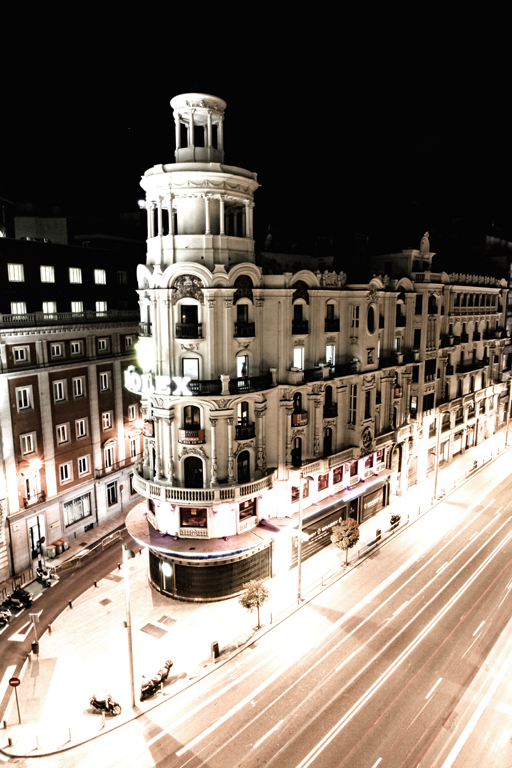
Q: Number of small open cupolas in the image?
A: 1